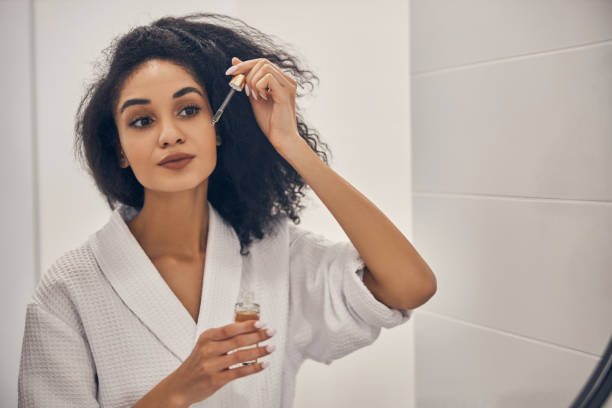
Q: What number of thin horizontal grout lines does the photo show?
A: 3